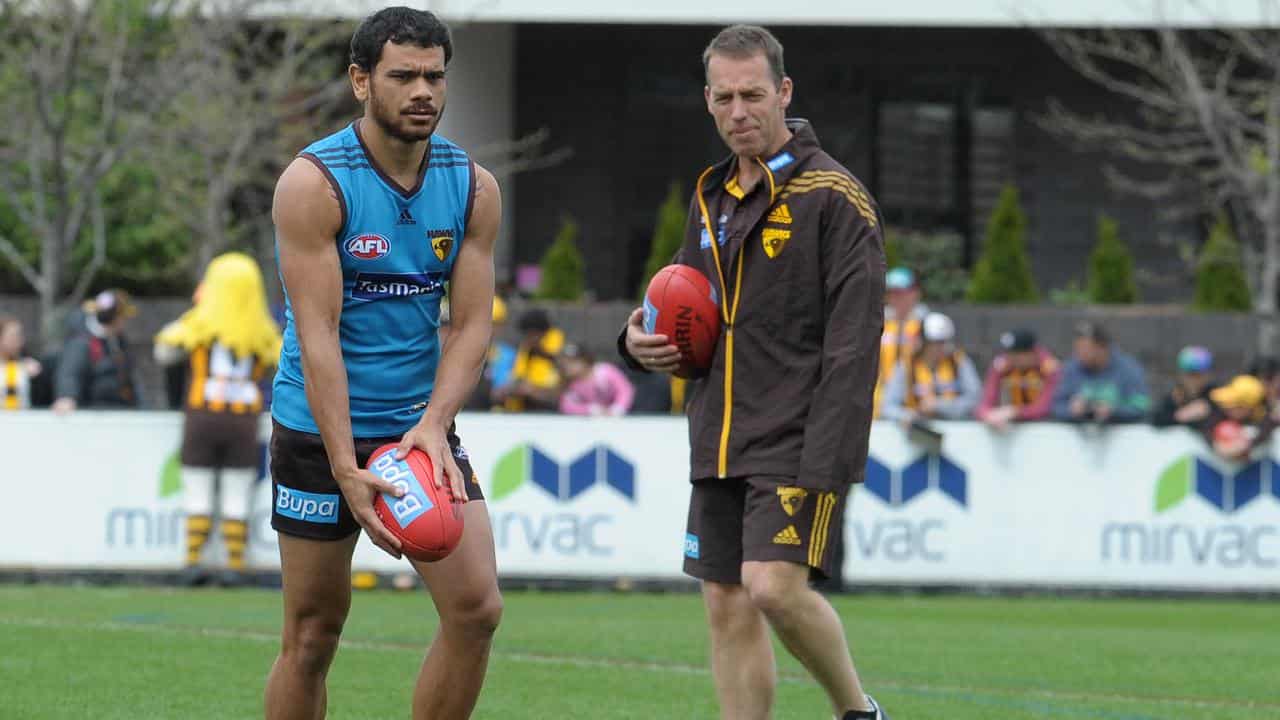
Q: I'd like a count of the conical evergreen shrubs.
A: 5